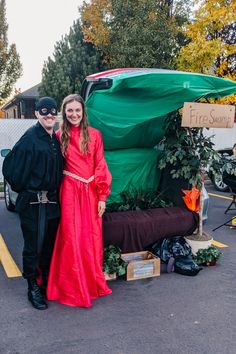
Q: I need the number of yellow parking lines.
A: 3